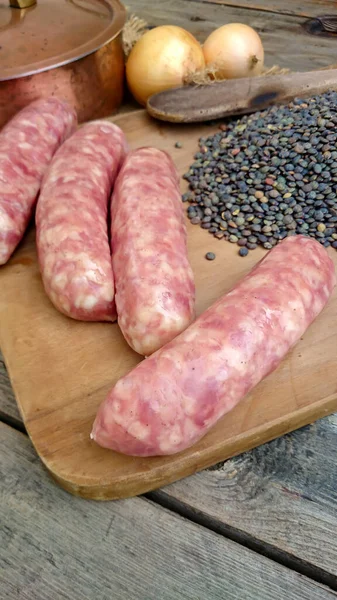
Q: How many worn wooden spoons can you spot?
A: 1